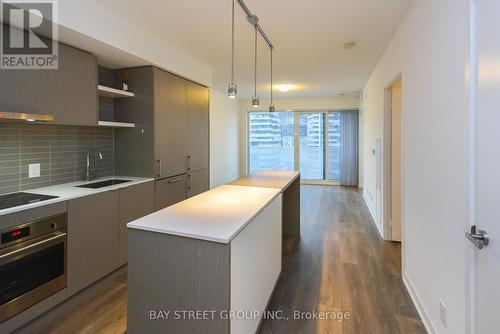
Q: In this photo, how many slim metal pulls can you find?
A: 4